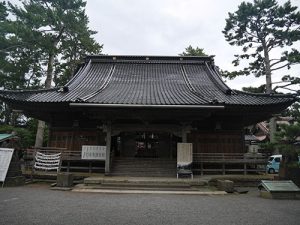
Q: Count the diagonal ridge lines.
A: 4